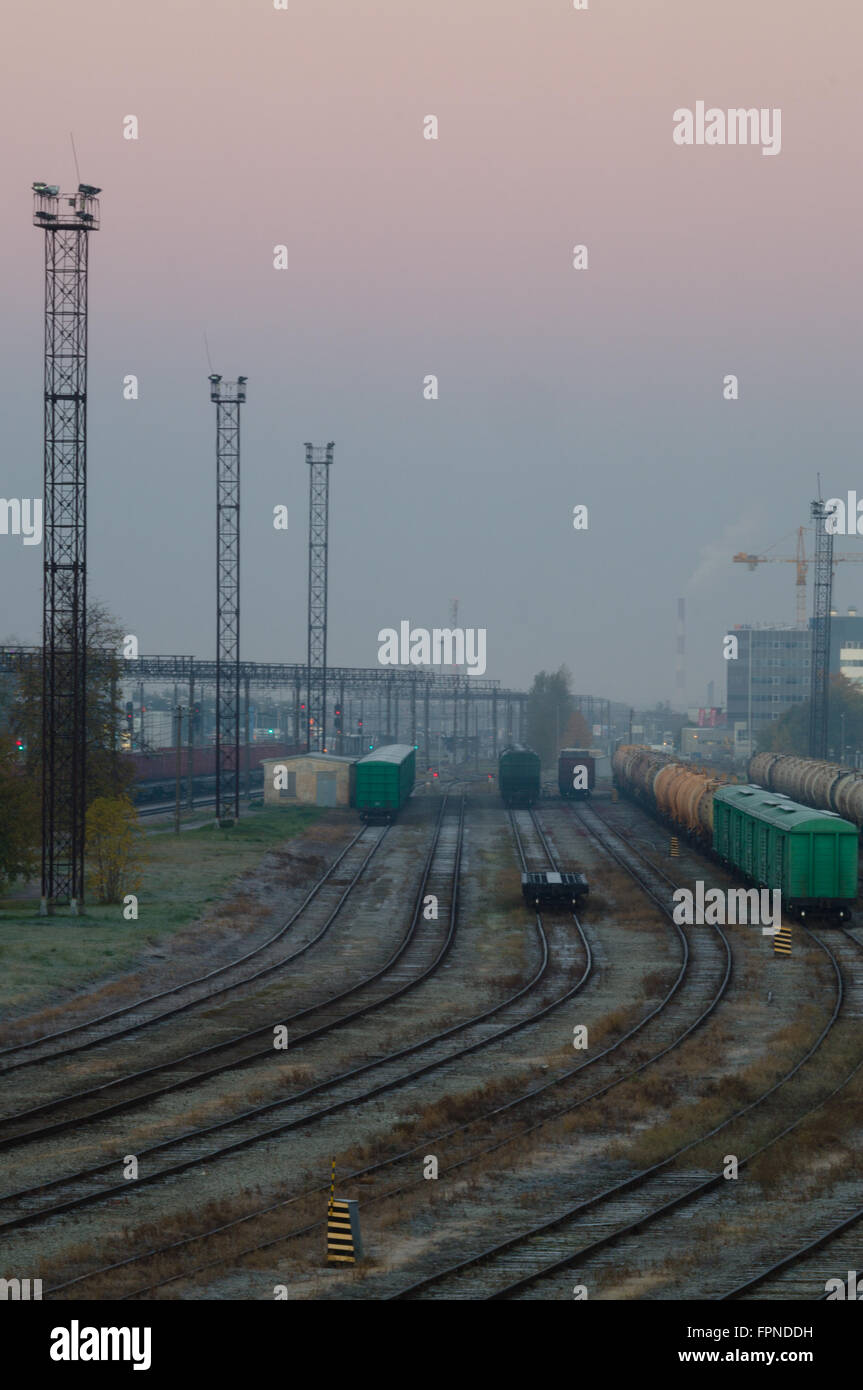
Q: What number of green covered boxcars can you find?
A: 3